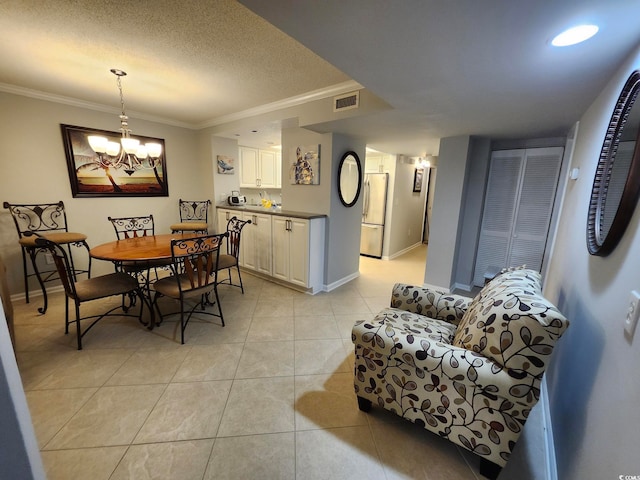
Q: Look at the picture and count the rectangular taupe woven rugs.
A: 0